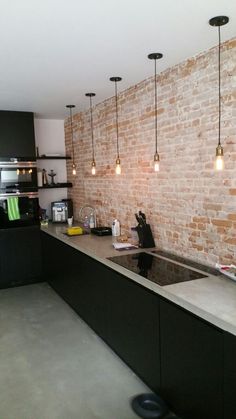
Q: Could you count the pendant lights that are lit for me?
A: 5